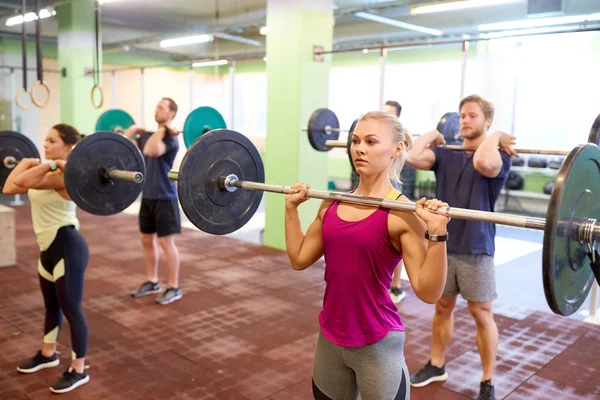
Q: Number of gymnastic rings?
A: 3